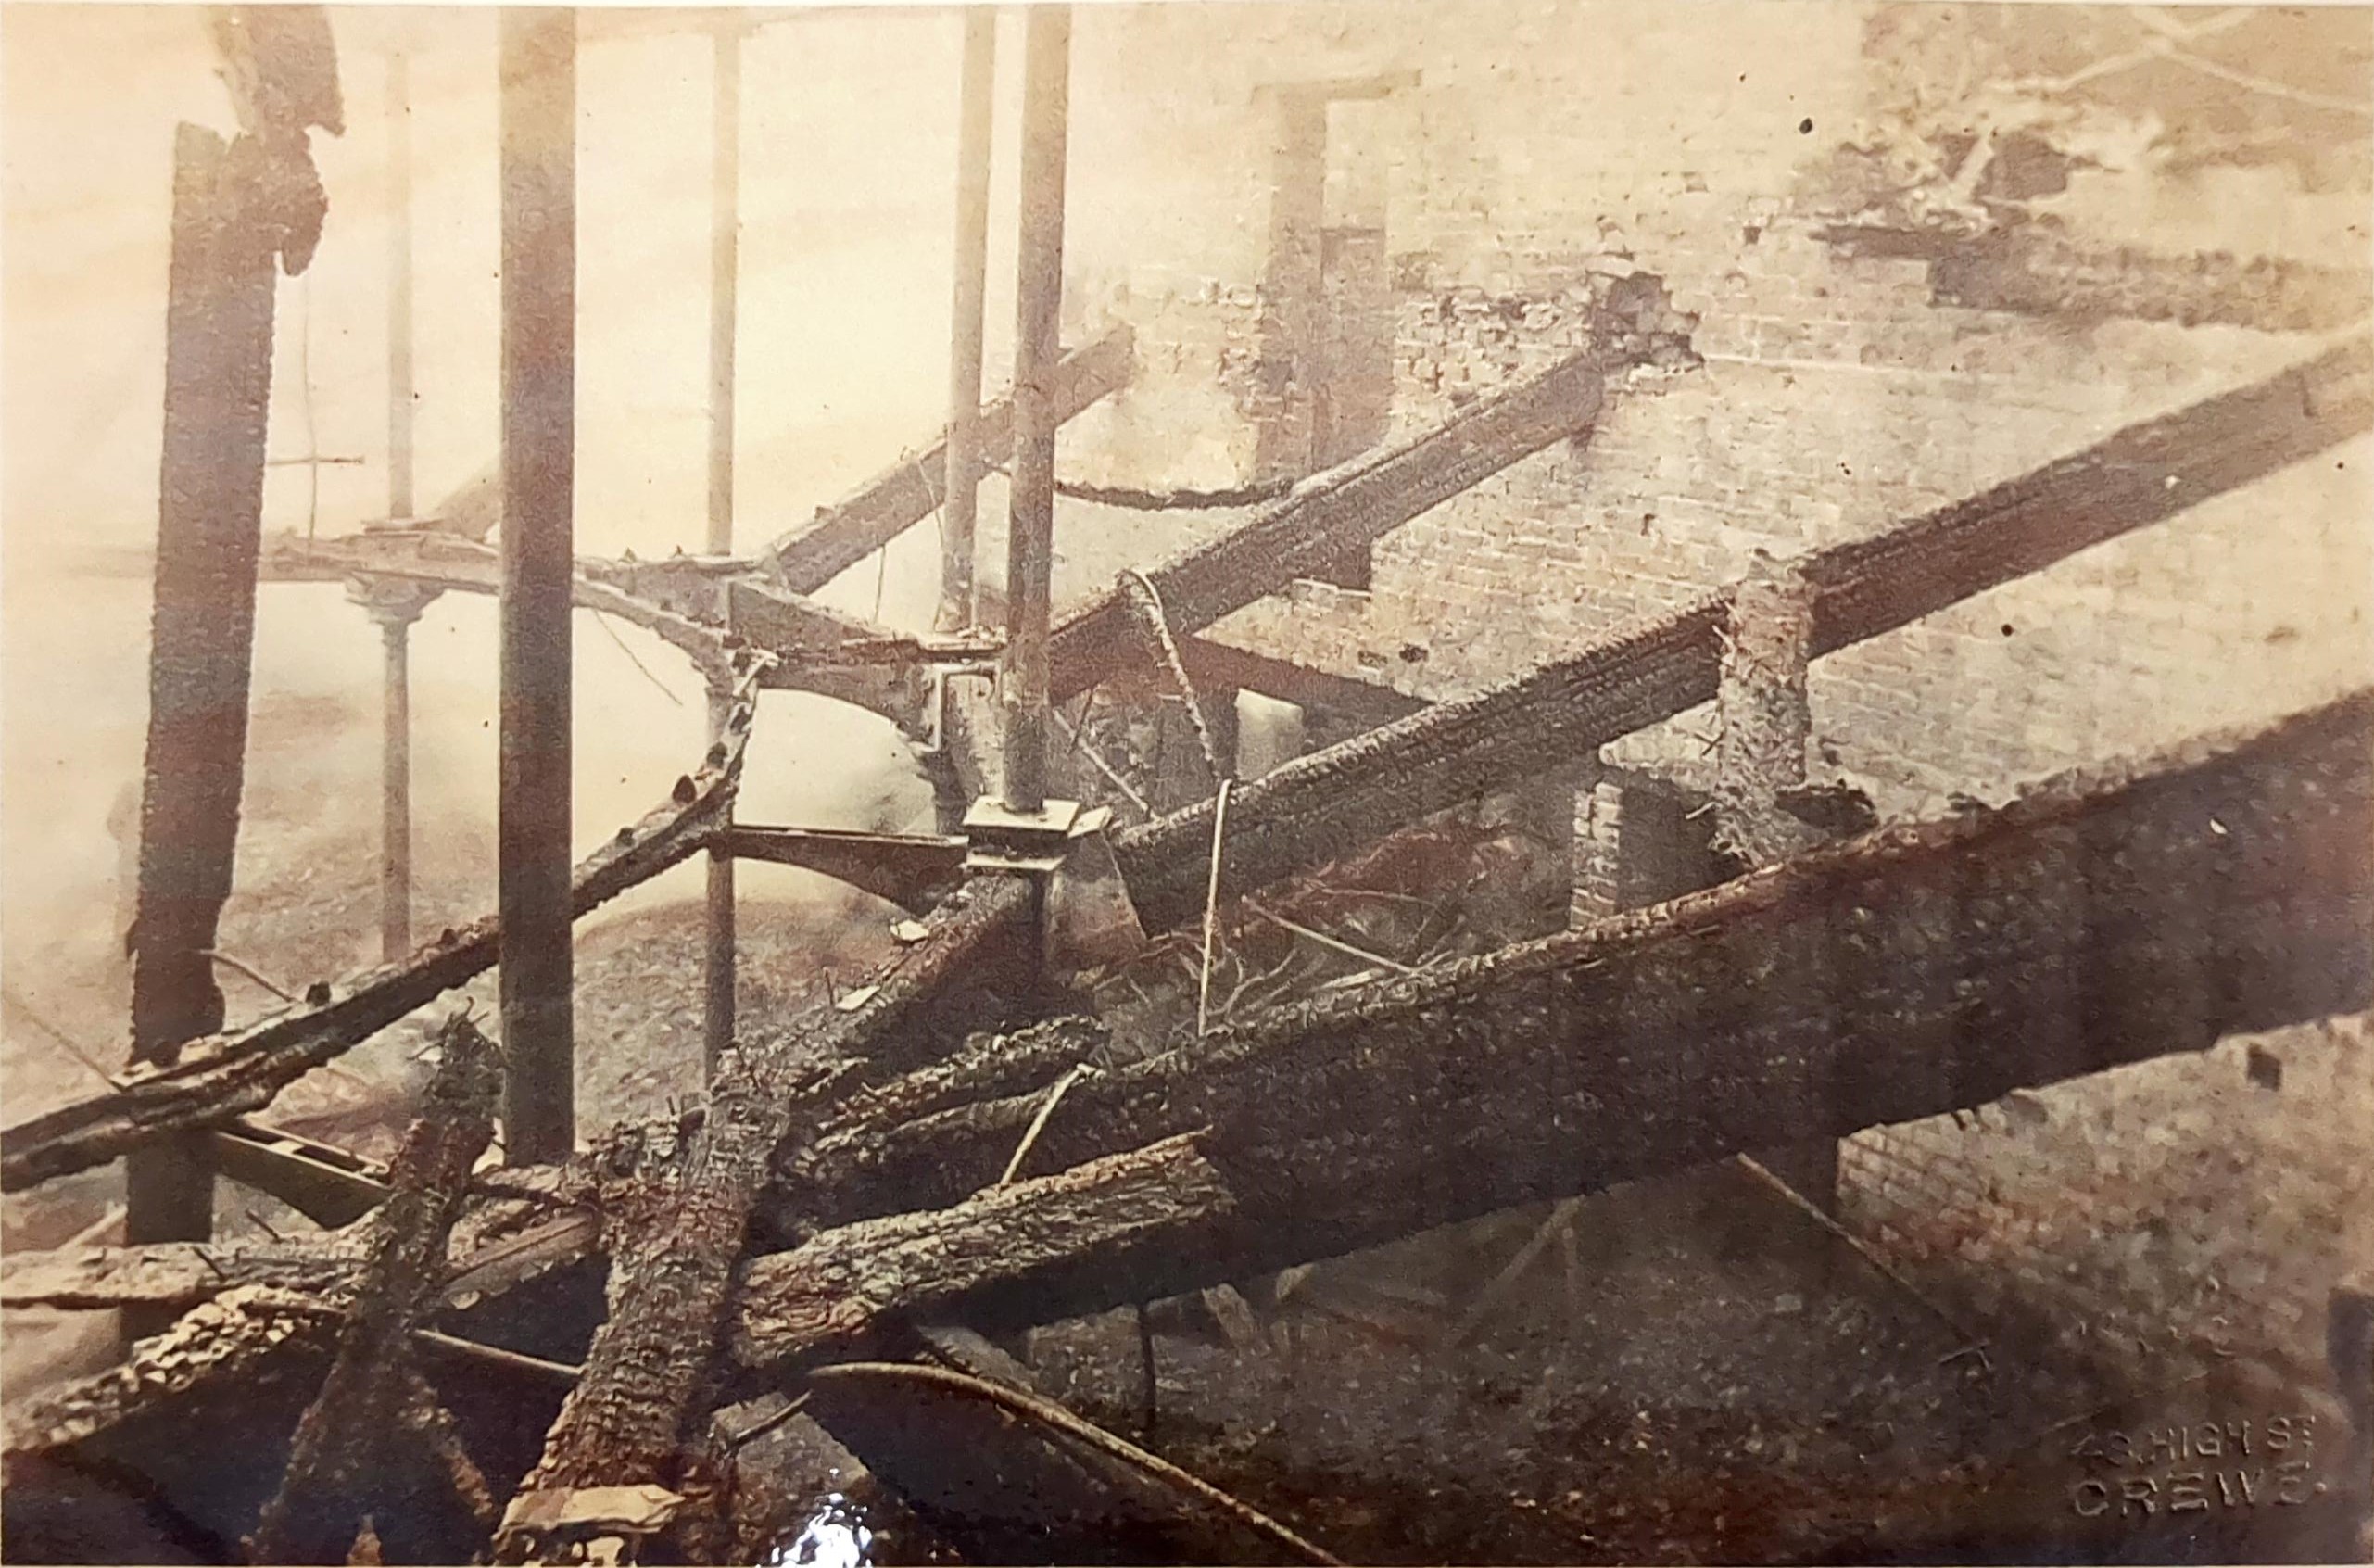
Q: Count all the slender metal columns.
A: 5